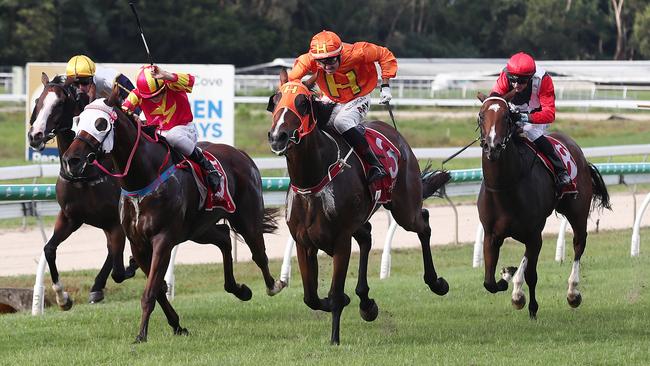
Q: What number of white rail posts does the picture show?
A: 7